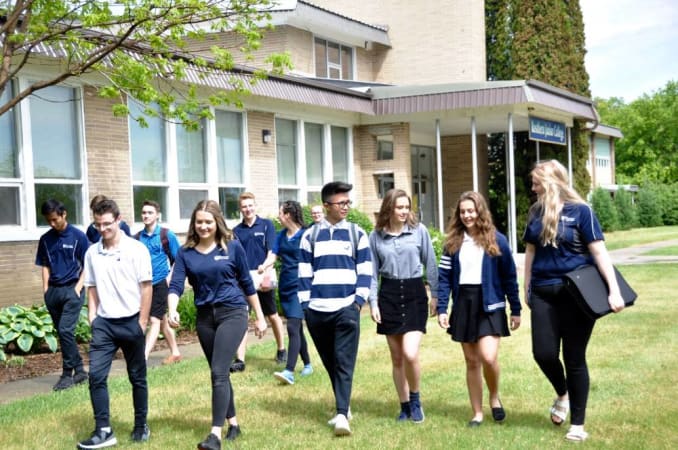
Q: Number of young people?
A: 12